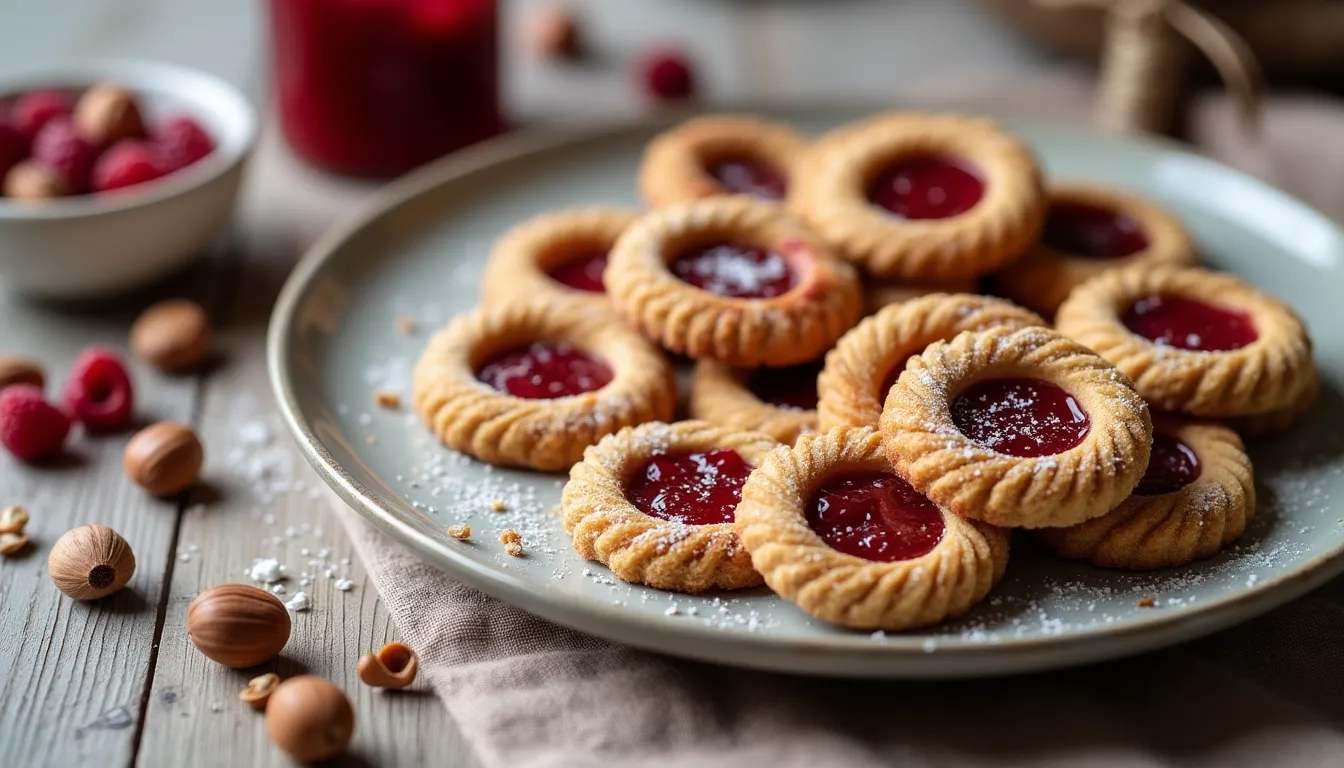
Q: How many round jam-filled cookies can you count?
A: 13